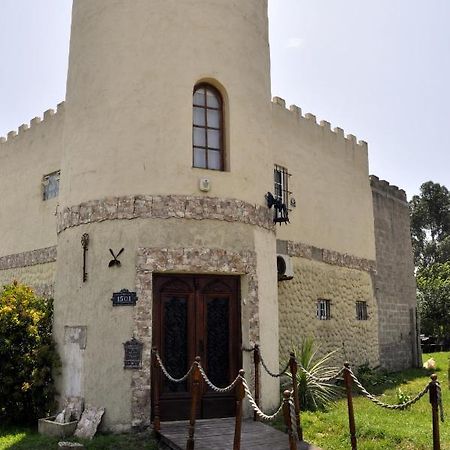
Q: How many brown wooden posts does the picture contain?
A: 8